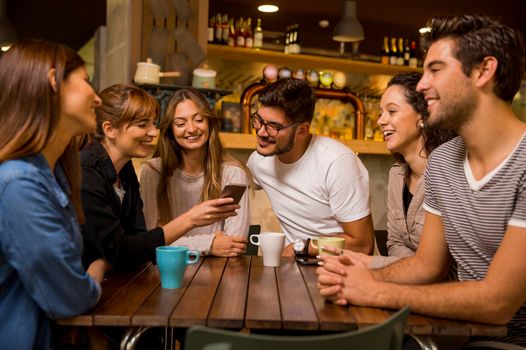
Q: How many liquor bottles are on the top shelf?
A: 15